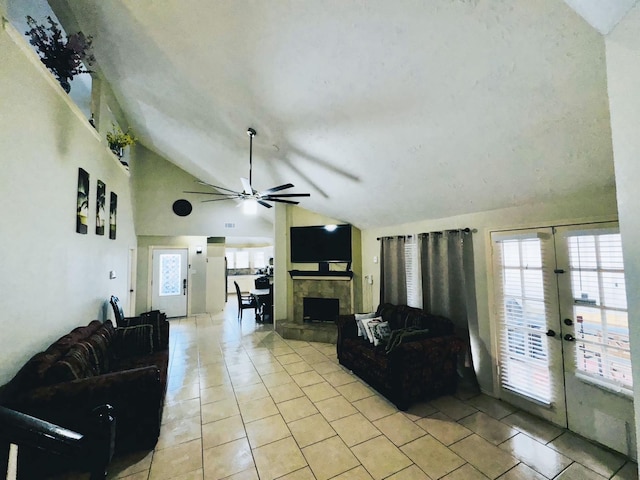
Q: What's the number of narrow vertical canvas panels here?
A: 3